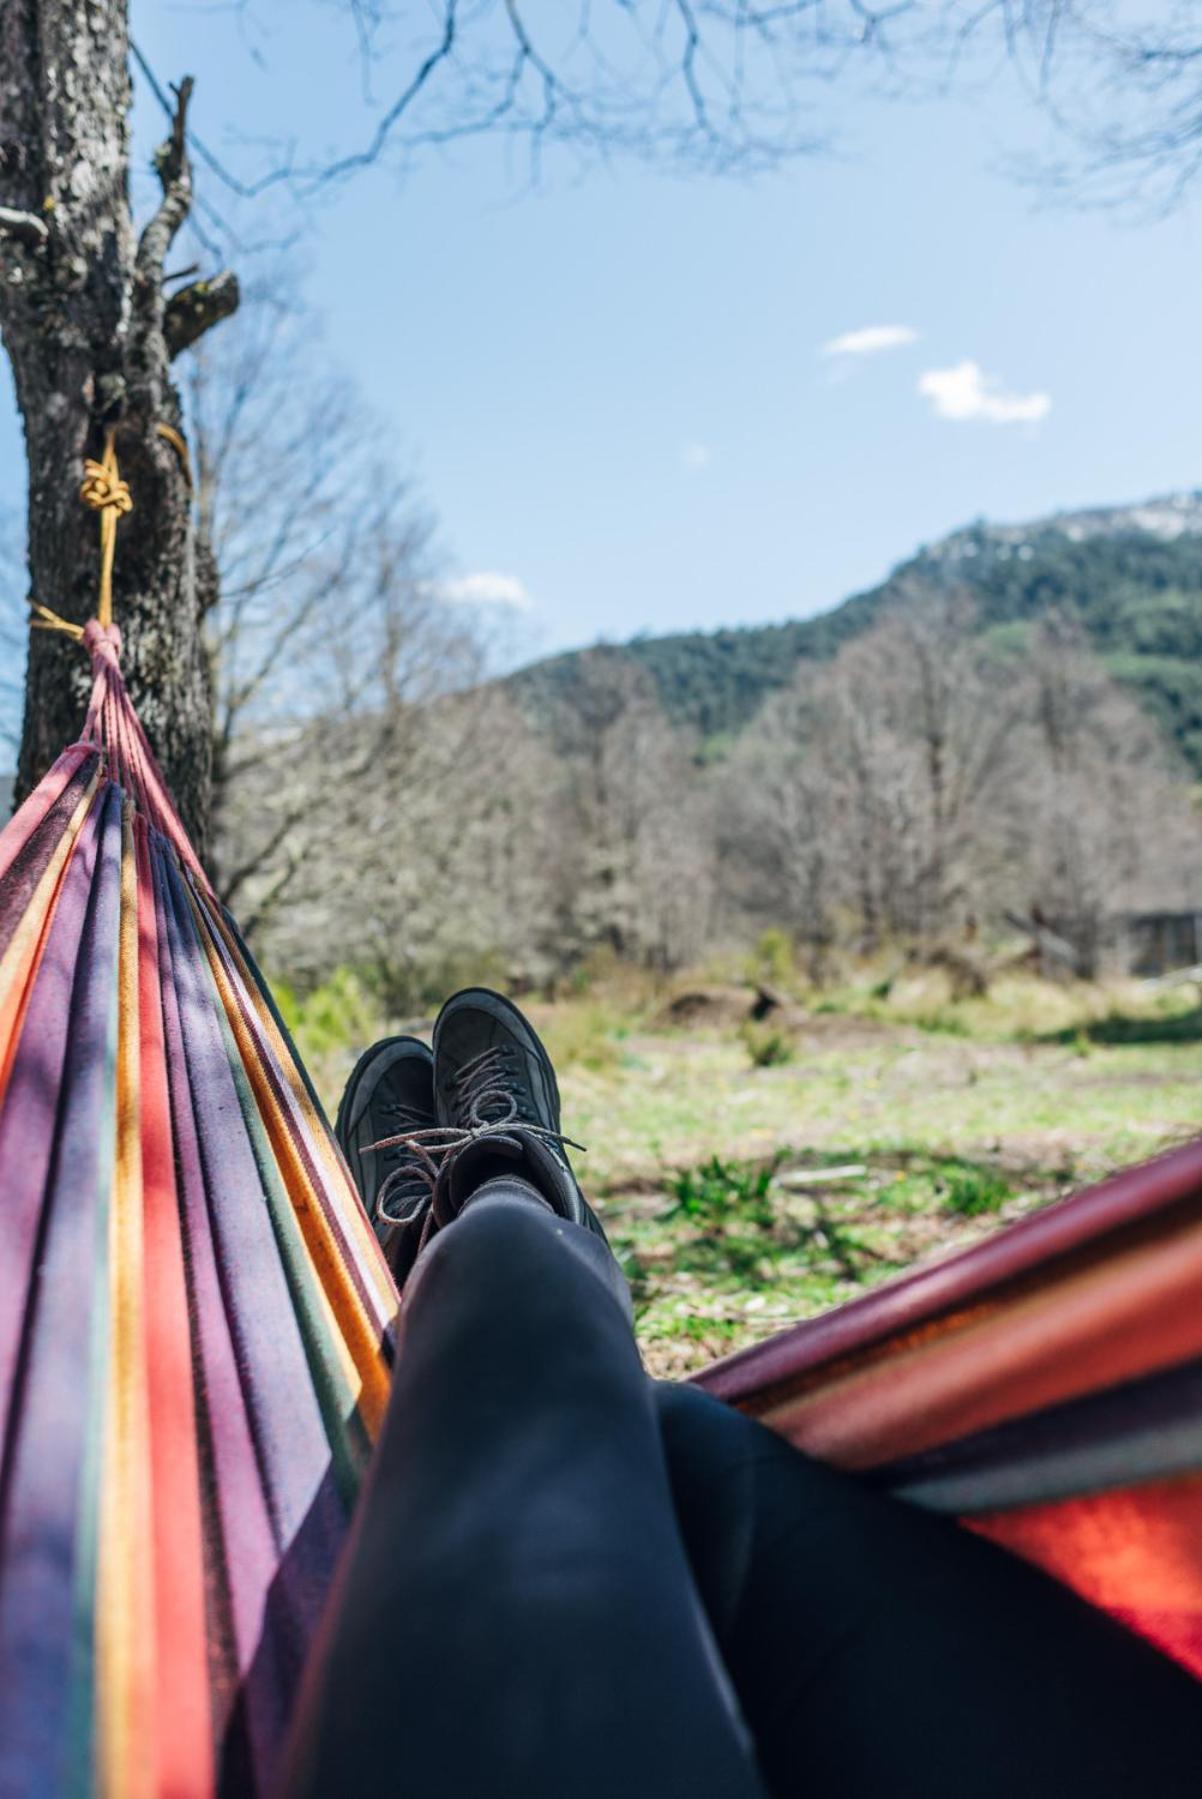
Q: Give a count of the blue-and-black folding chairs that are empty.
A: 0